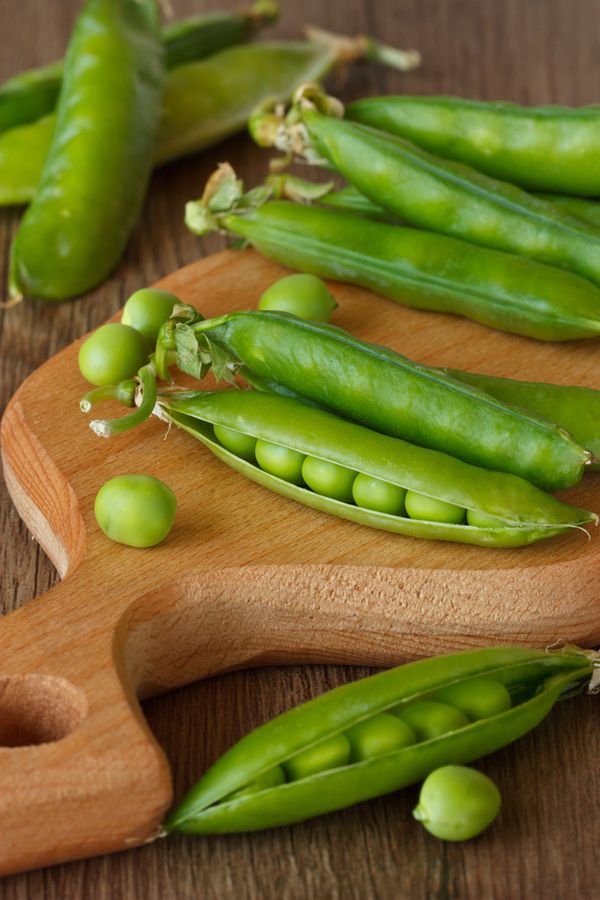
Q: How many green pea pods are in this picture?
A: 11